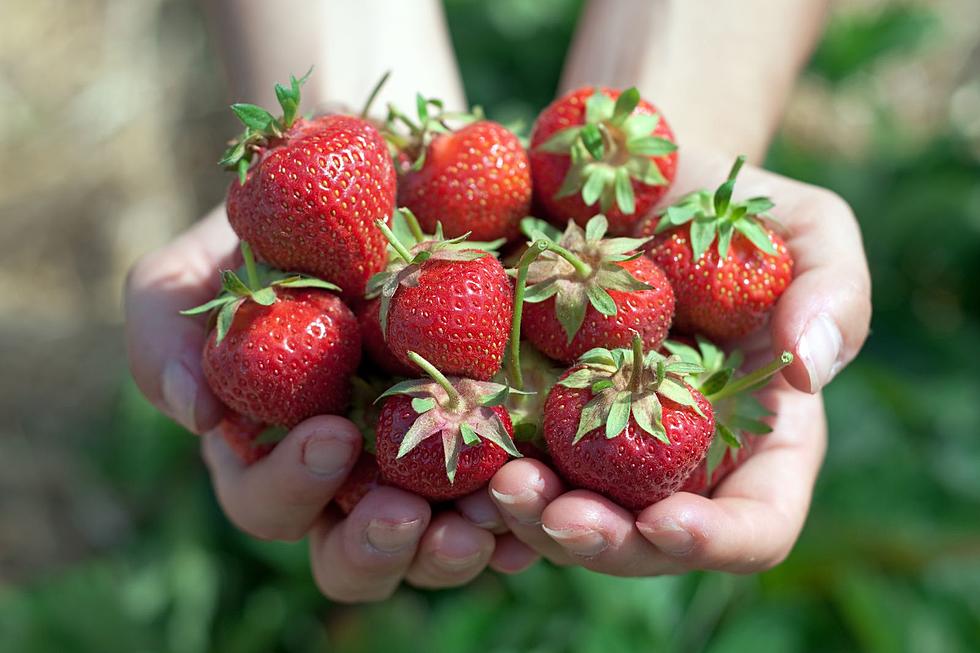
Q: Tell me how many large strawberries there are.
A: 9